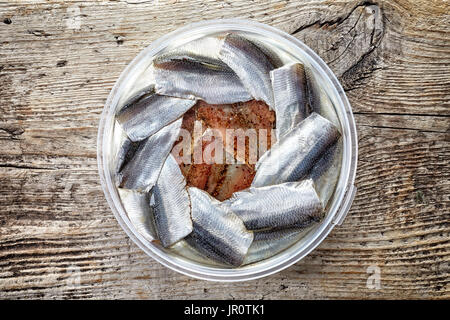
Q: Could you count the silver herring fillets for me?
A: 9